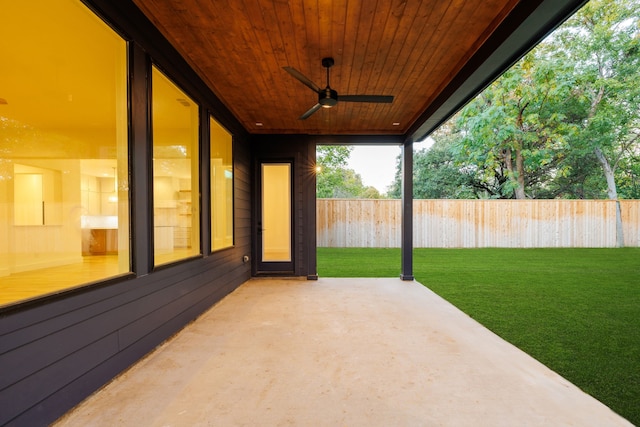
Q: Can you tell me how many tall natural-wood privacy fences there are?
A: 1